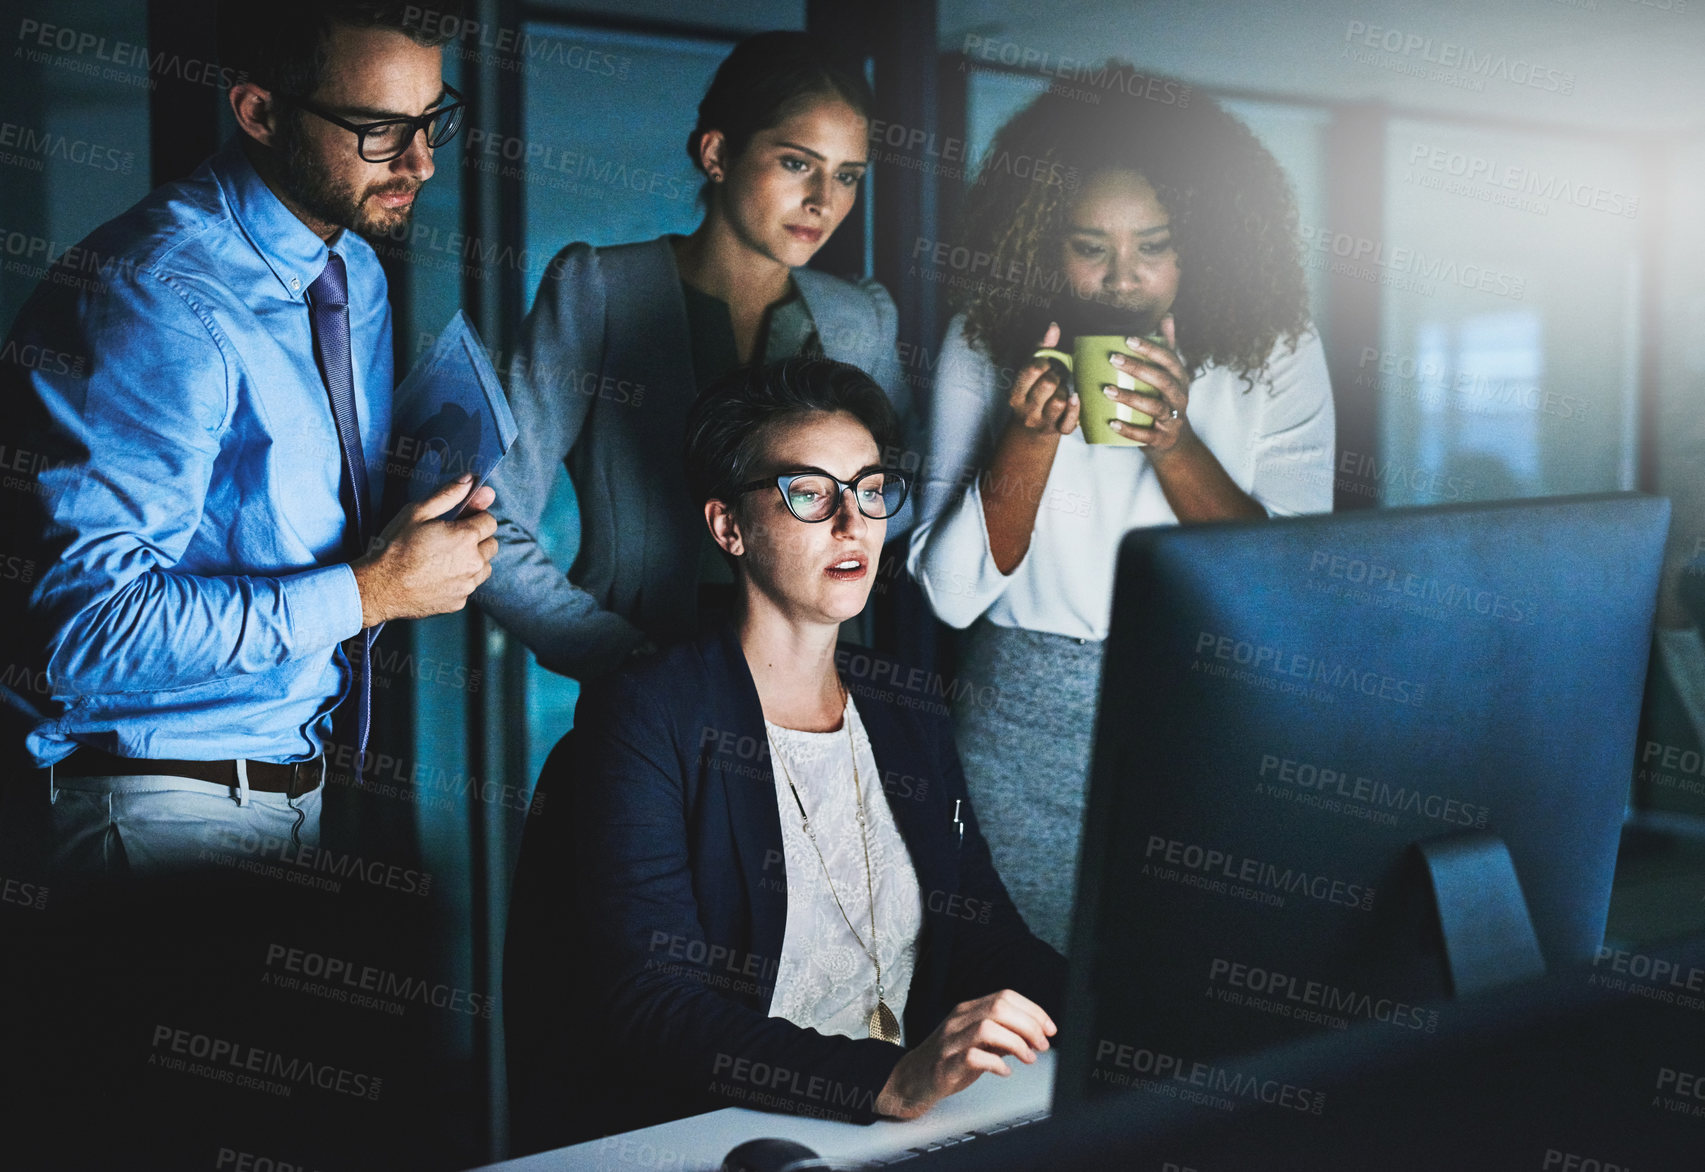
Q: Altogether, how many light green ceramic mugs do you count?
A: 1